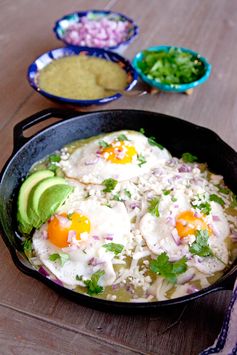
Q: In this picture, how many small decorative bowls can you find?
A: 3